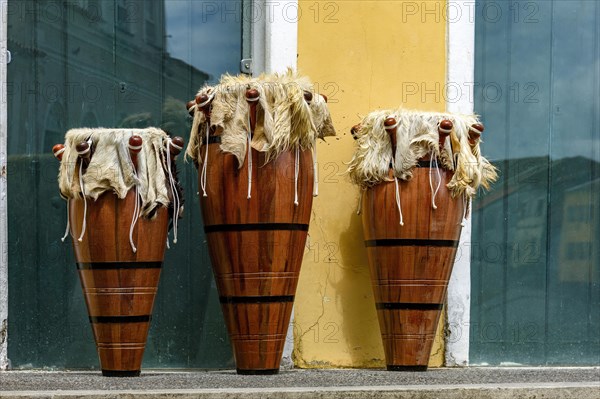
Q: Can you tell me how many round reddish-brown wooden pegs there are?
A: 13